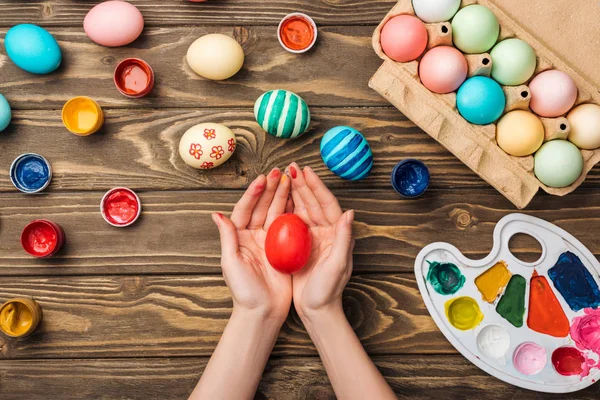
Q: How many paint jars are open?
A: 8